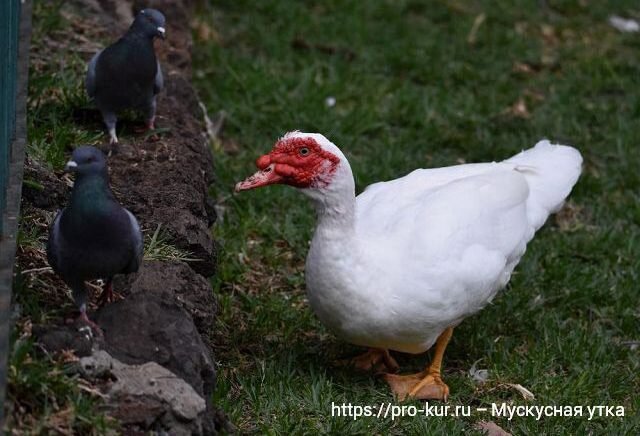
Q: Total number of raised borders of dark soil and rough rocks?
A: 1